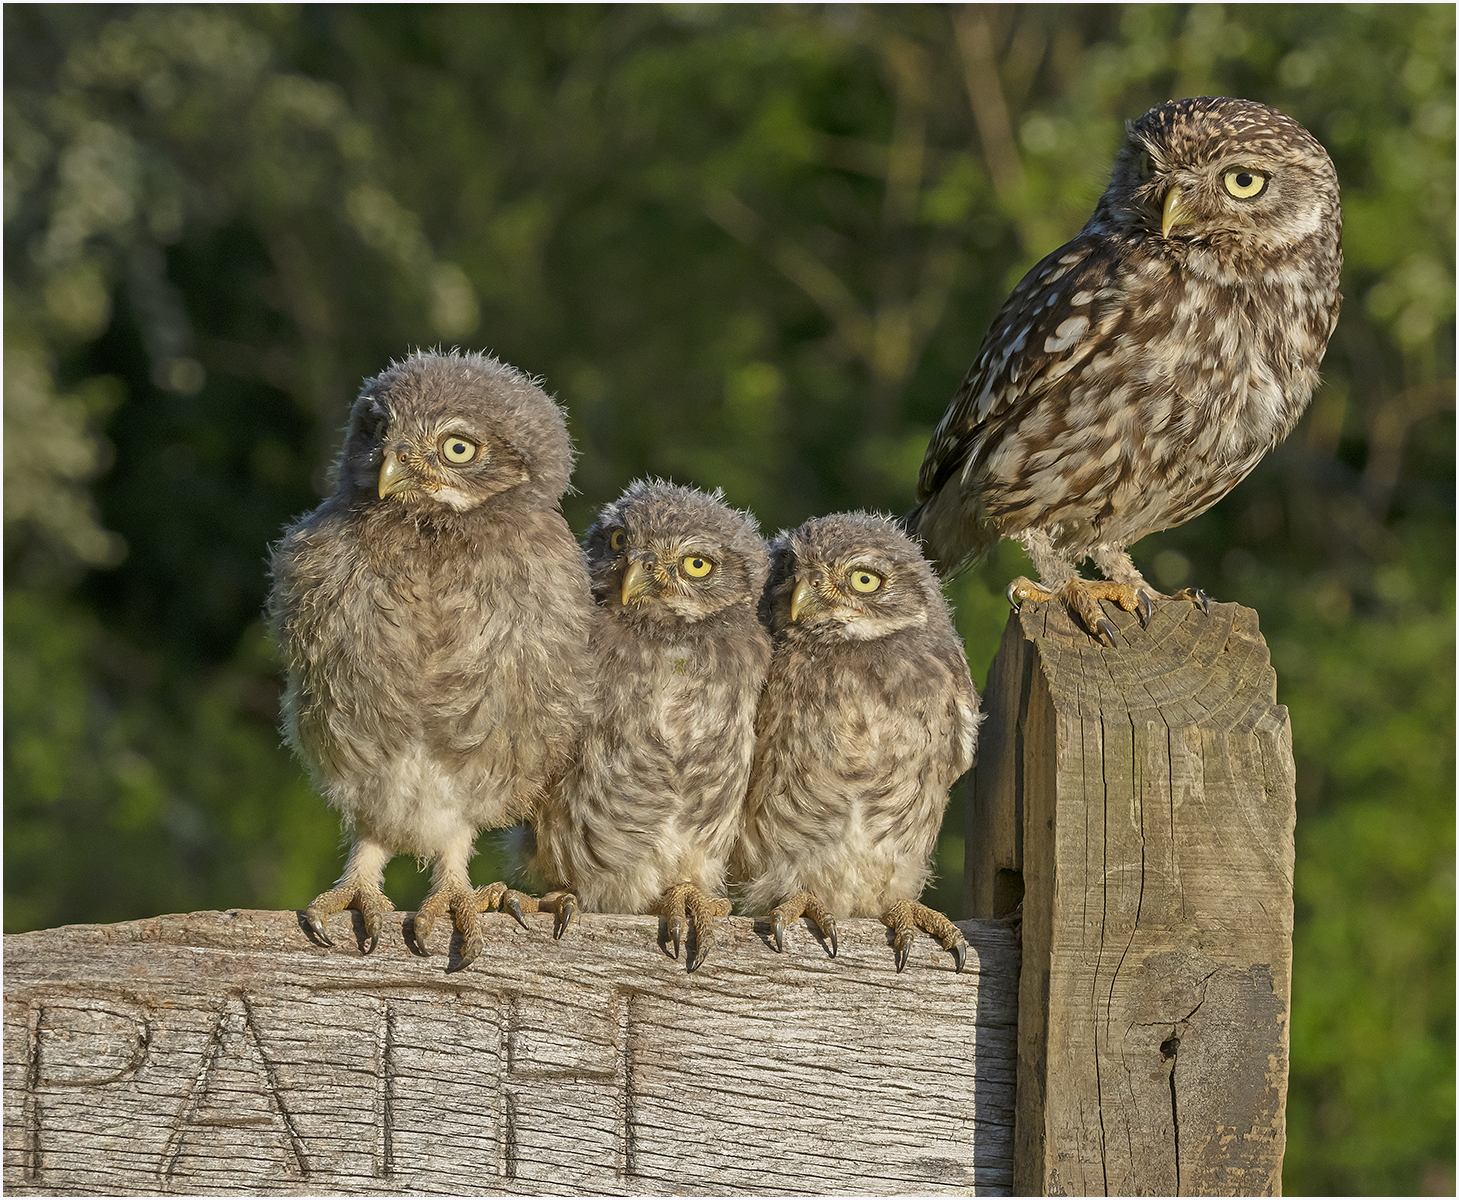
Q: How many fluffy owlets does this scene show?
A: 3